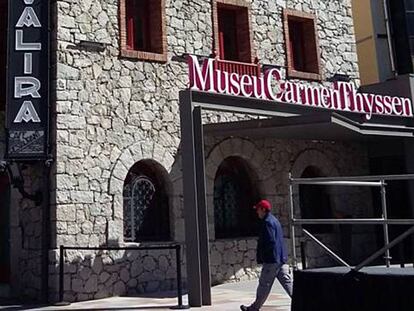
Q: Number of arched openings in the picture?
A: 3